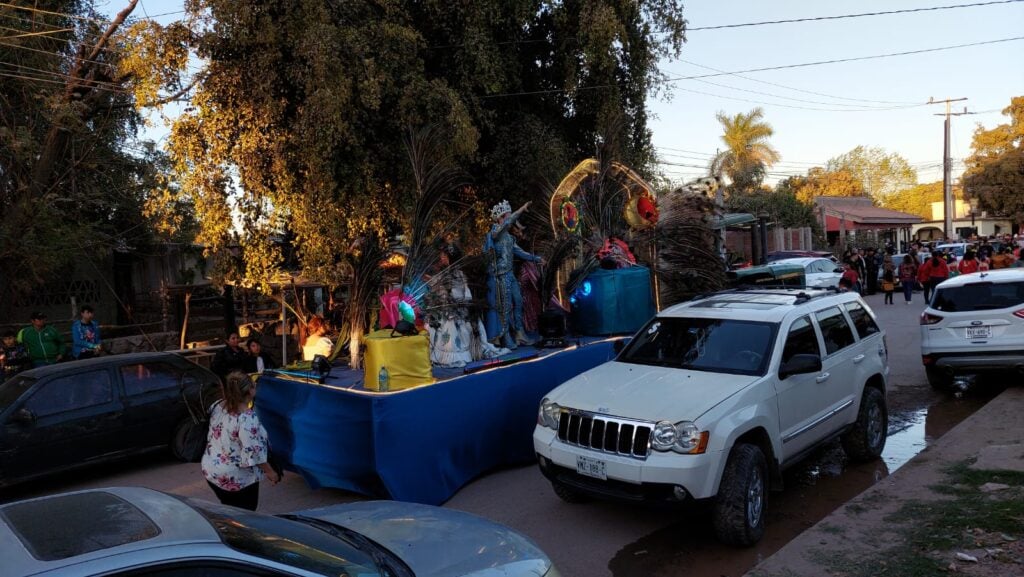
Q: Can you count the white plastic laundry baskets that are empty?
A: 0